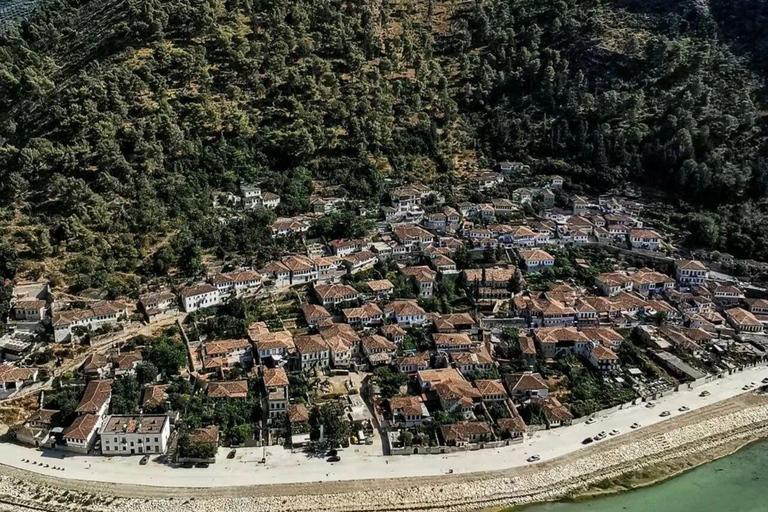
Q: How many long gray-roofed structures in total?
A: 1